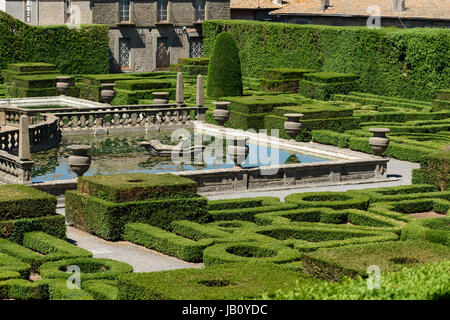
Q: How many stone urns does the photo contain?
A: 8